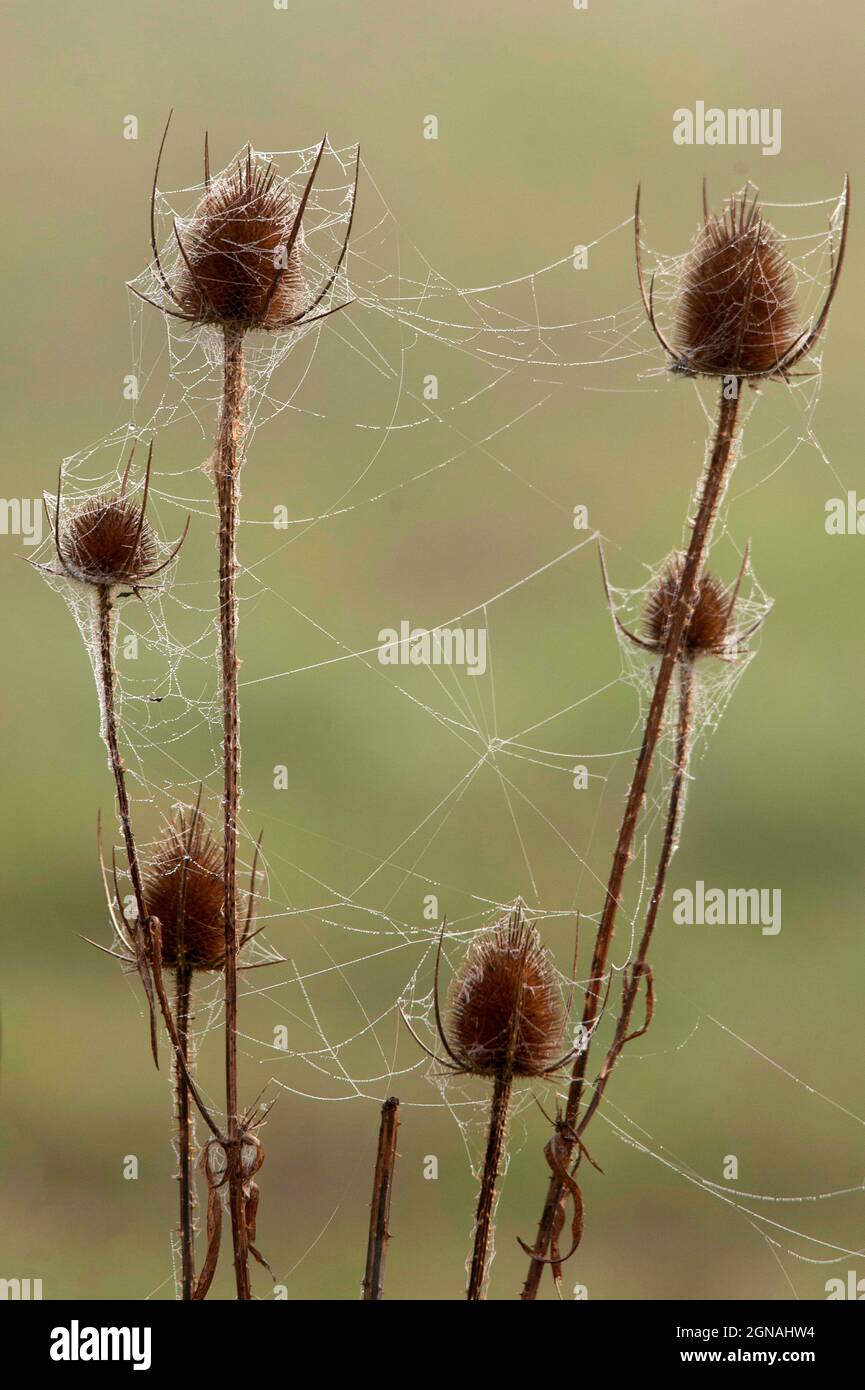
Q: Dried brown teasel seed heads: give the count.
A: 6